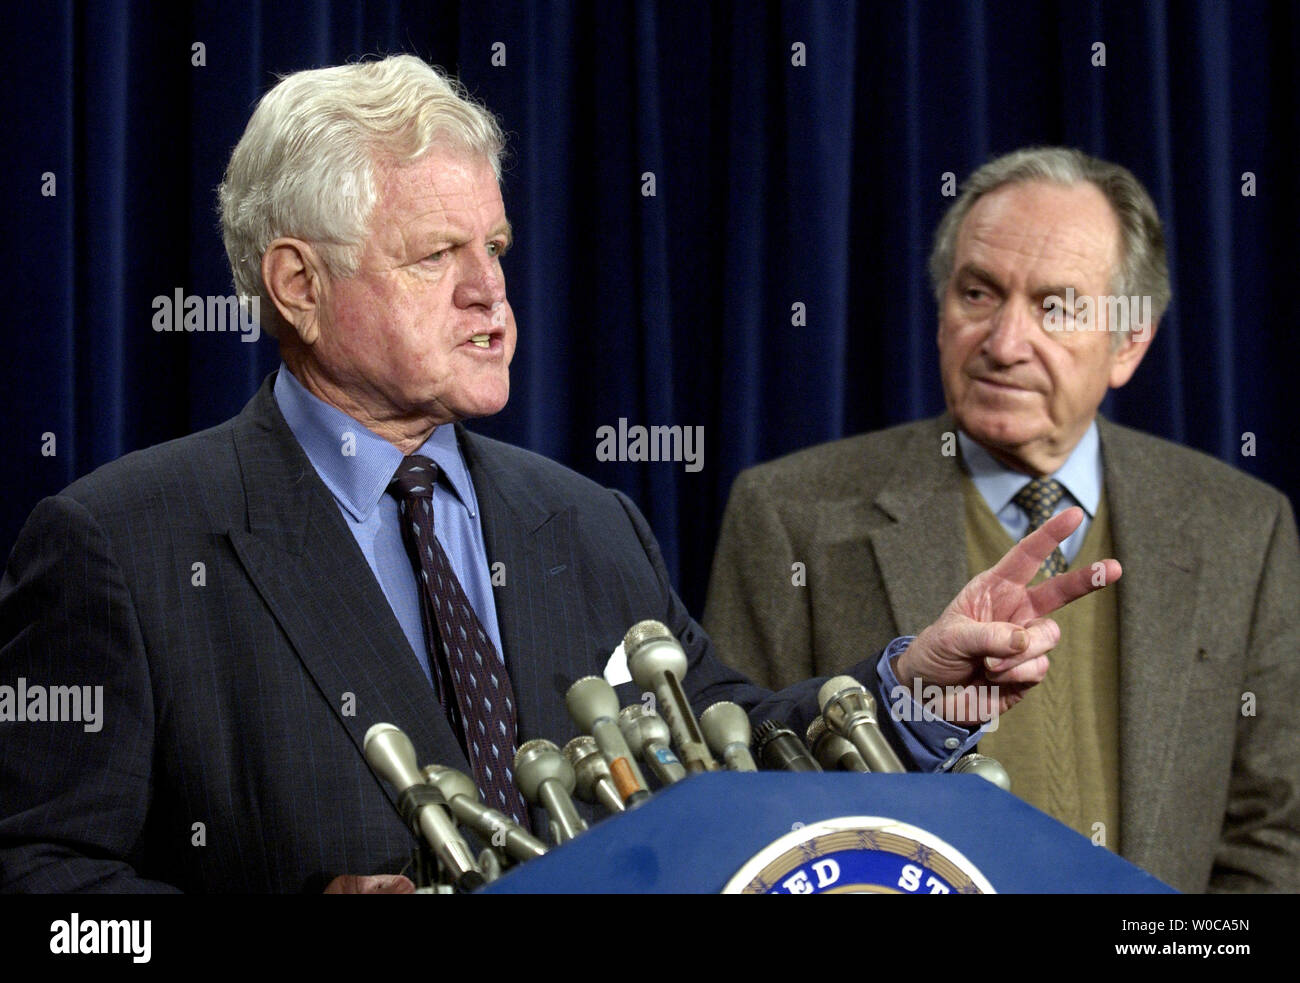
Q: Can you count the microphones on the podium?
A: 12